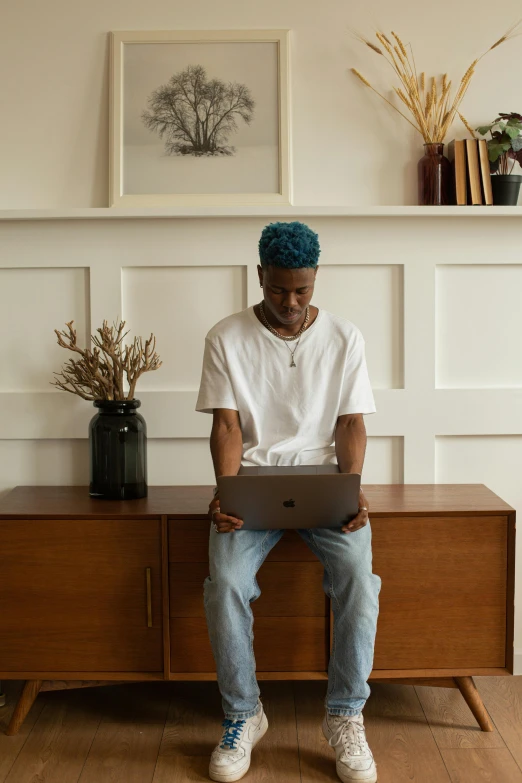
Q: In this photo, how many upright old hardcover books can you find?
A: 3